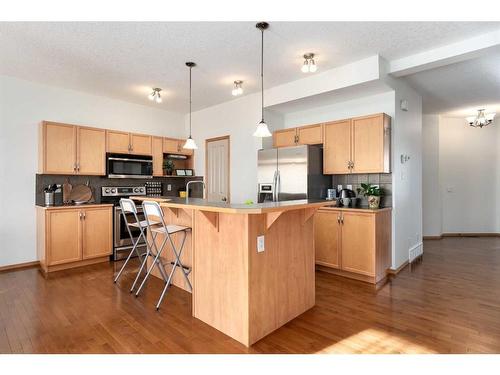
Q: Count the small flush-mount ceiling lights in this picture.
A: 3